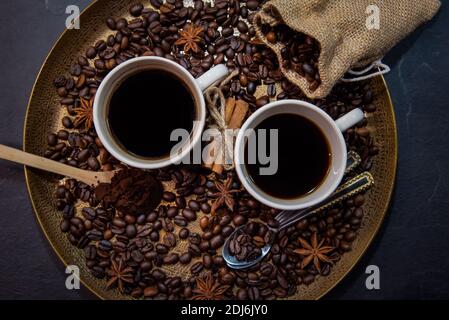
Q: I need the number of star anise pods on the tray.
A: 6